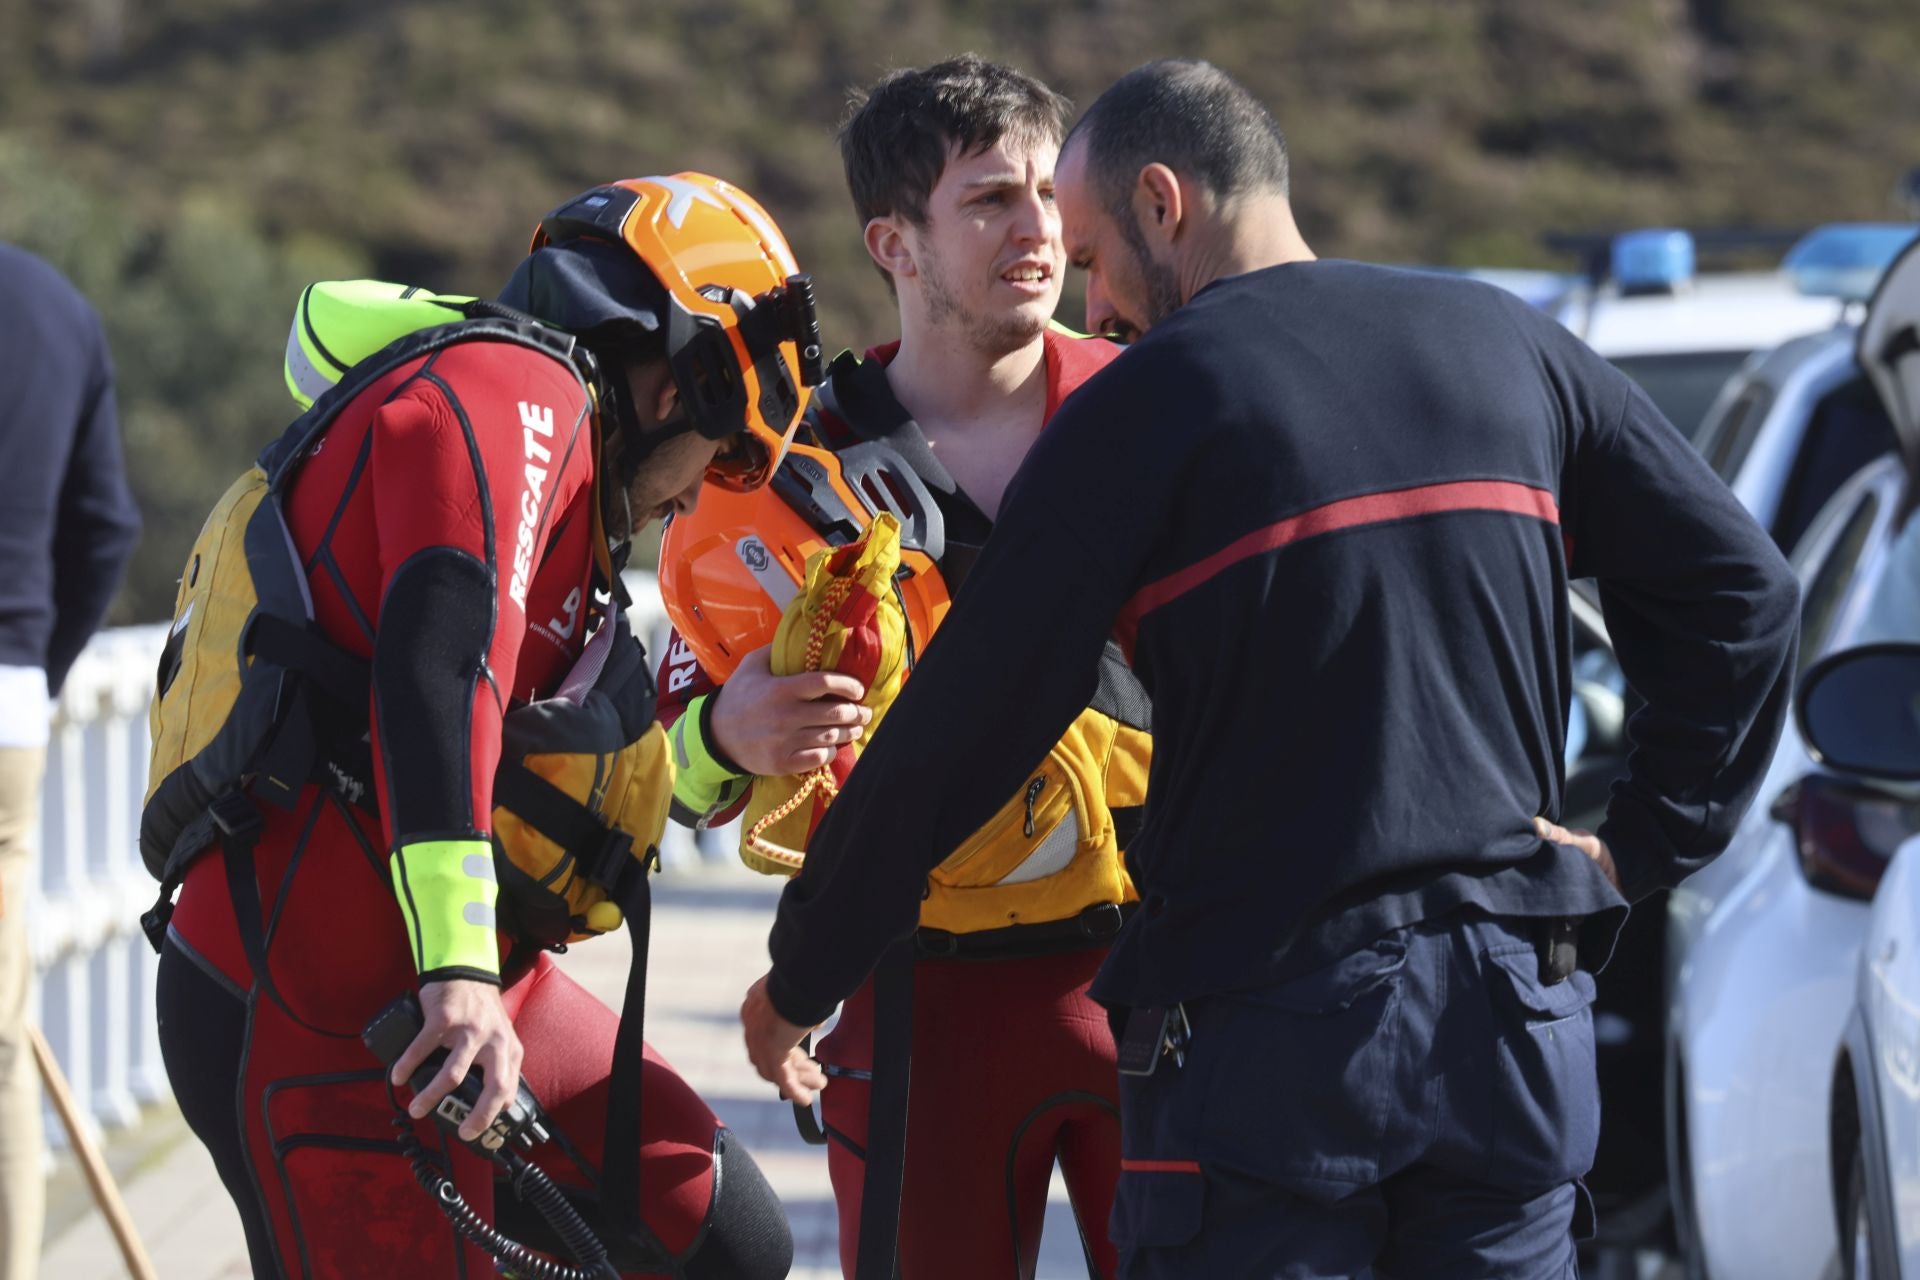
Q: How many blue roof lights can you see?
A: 2